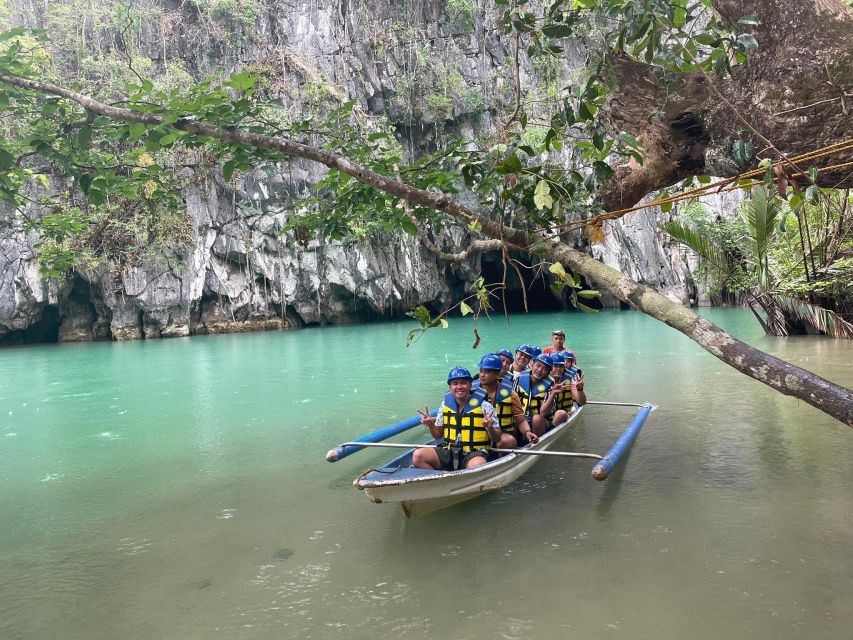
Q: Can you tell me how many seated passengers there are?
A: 8